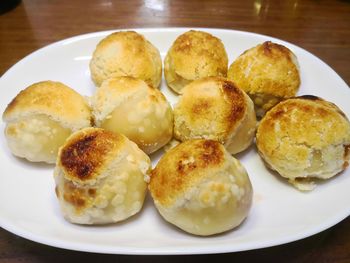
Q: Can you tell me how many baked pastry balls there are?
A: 9